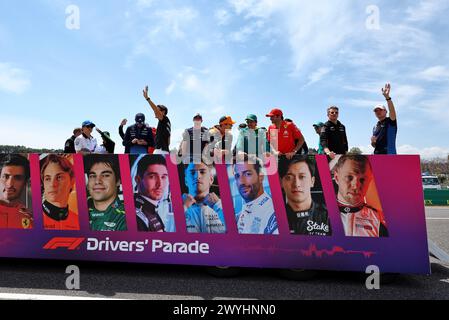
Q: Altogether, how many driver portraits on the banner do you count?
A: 8